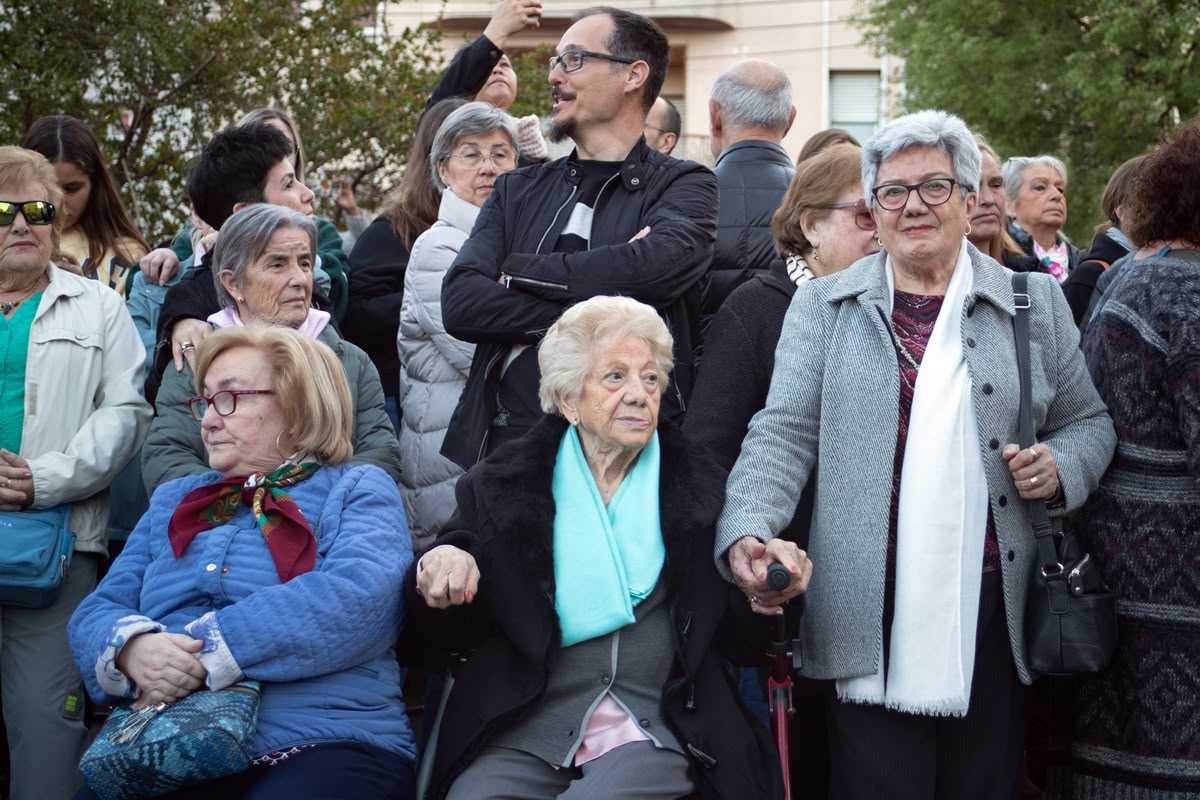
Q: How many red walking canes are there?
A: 1